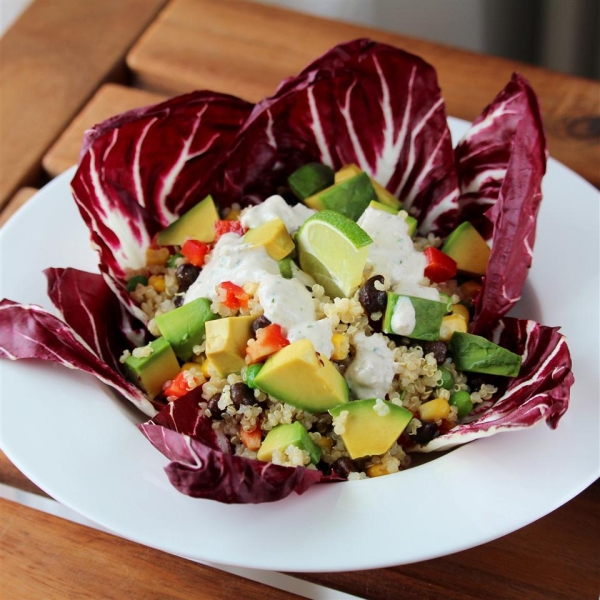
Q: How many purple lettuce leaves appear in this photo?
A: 6